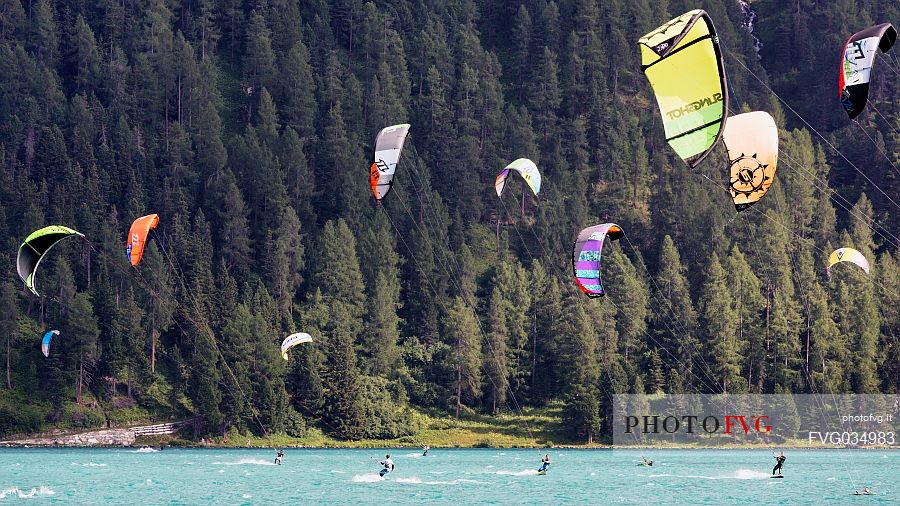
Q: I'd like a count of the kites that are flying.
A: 11